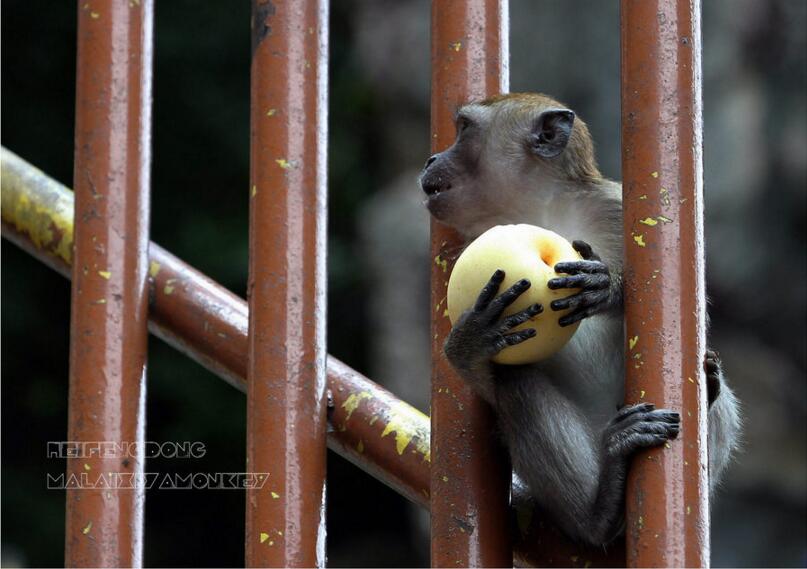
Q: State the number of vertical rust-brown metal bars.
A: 4